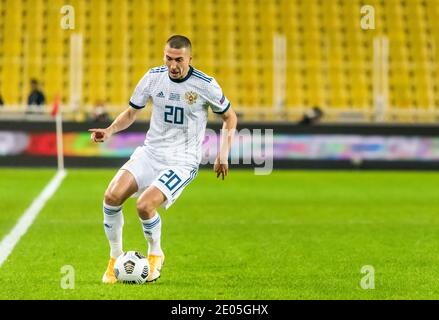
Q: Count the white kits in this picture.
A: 1